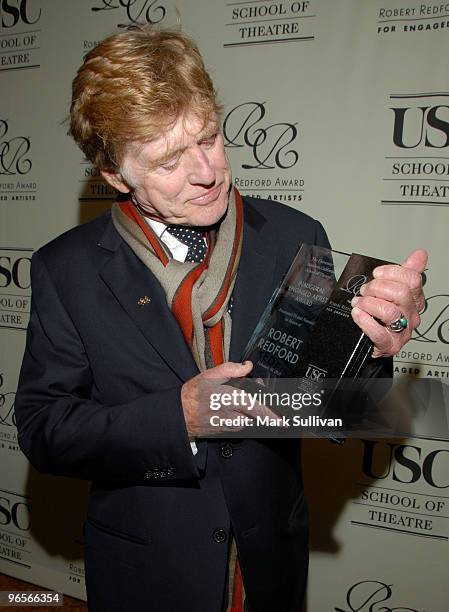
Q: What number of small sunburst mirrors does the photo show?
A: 0